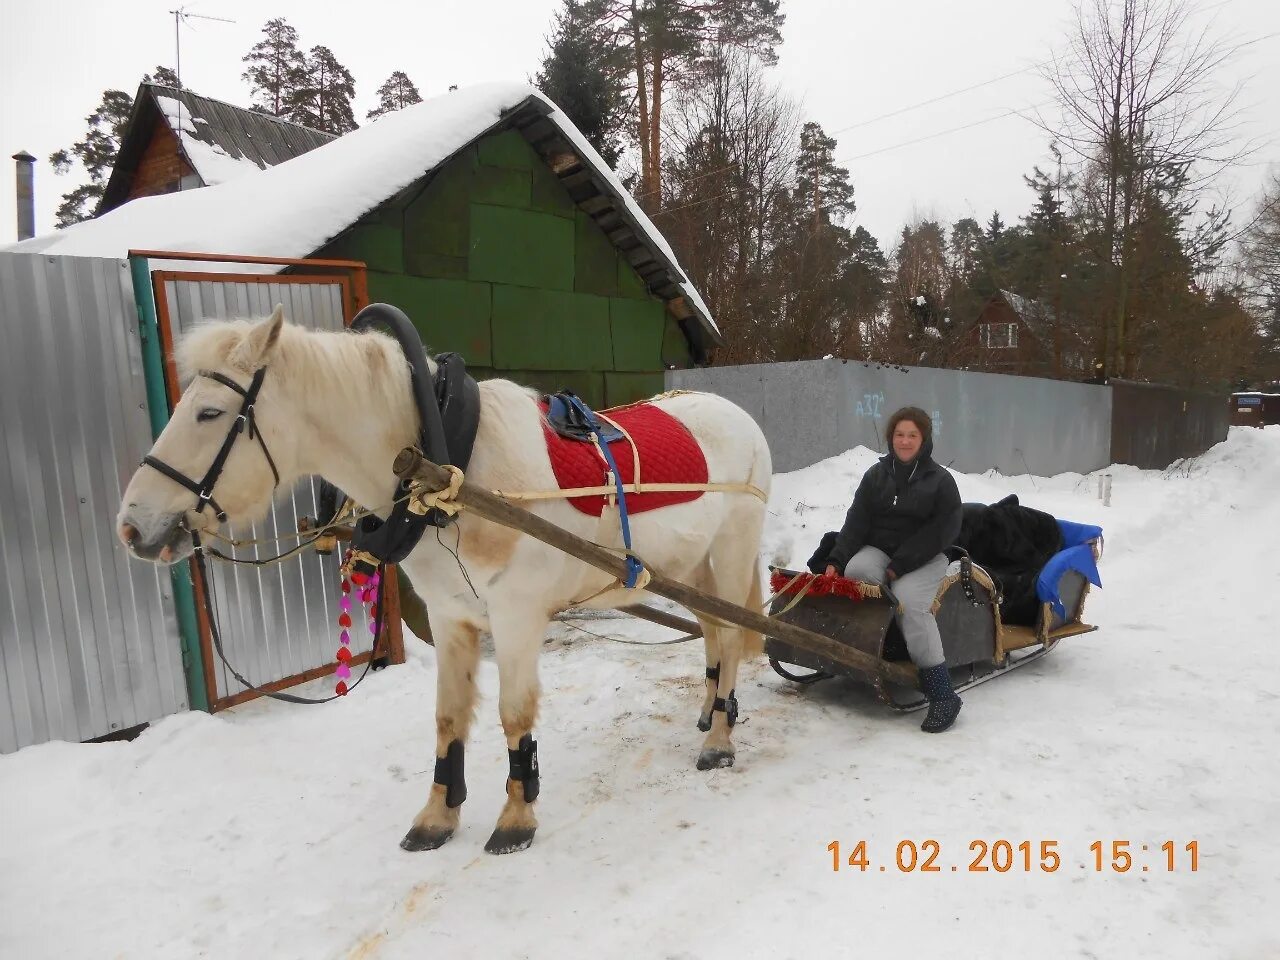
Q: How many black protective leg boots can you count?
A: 4